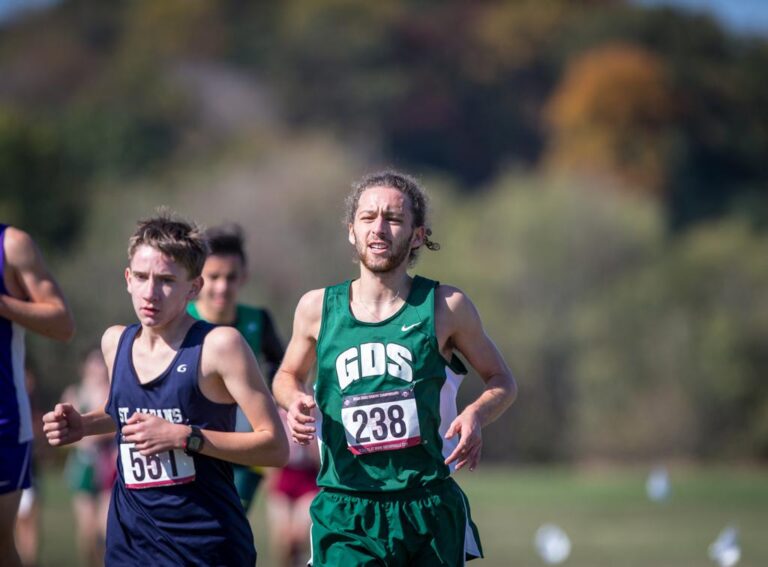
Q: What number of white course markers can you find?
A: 3